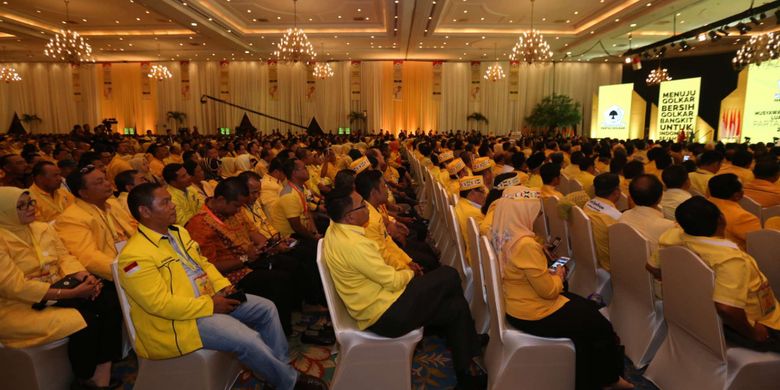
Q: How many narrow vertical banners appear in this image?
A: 12